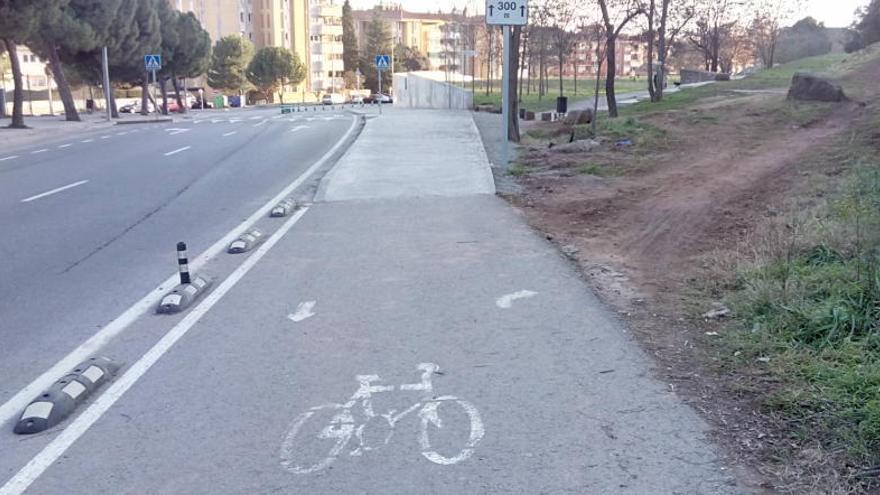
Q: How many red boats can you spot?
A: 0